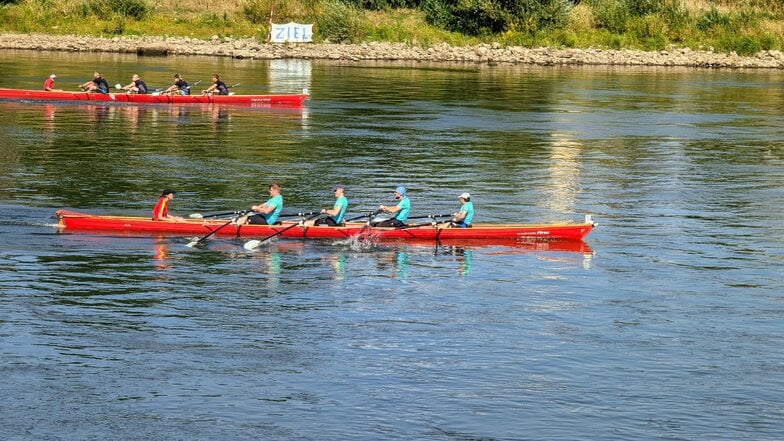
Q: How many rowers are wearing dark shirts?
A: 4